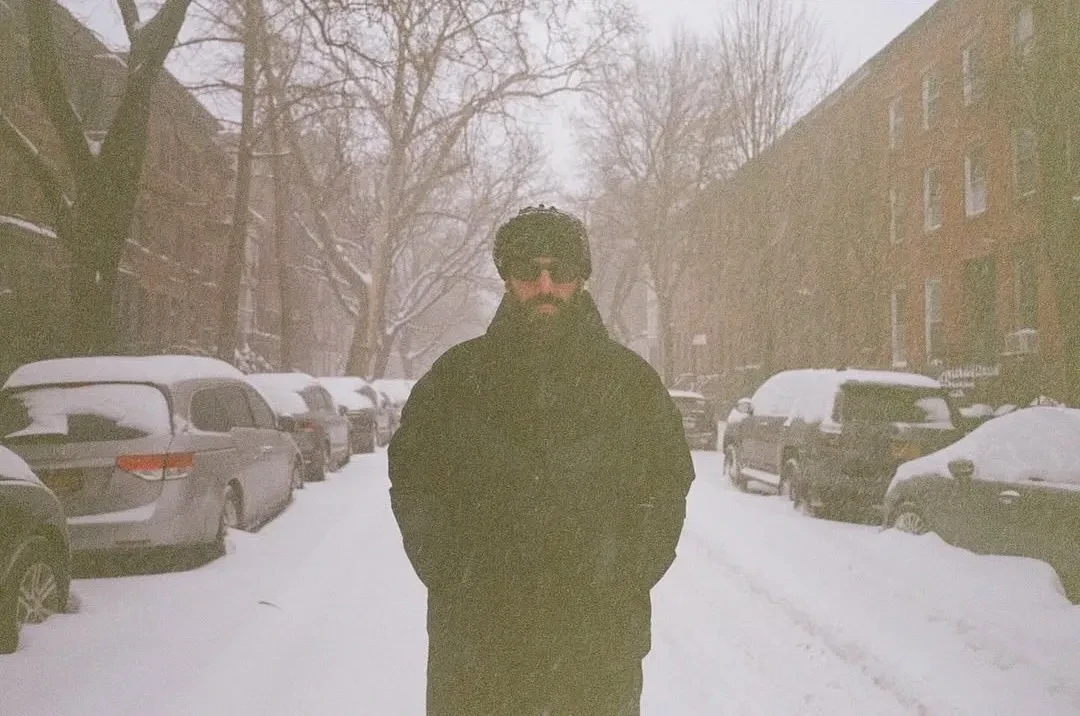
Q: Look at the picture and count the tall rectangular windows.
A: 11